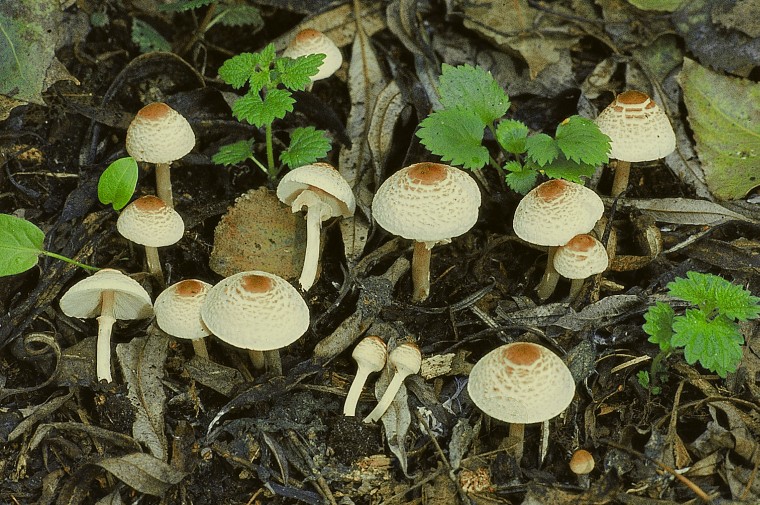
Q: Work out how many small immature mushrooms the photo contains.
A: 3